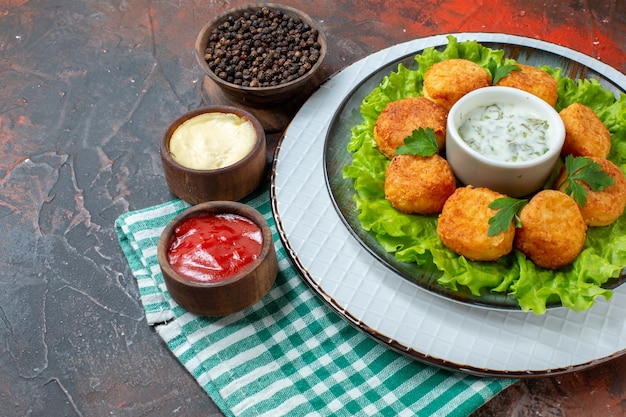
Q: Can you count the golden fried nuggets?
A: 8